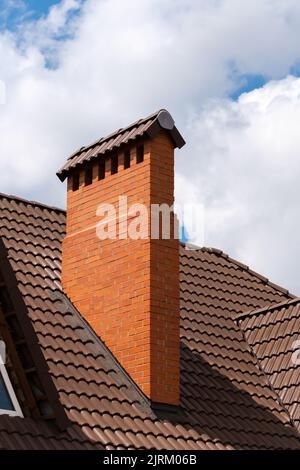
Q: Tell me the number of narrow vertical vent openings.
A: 6